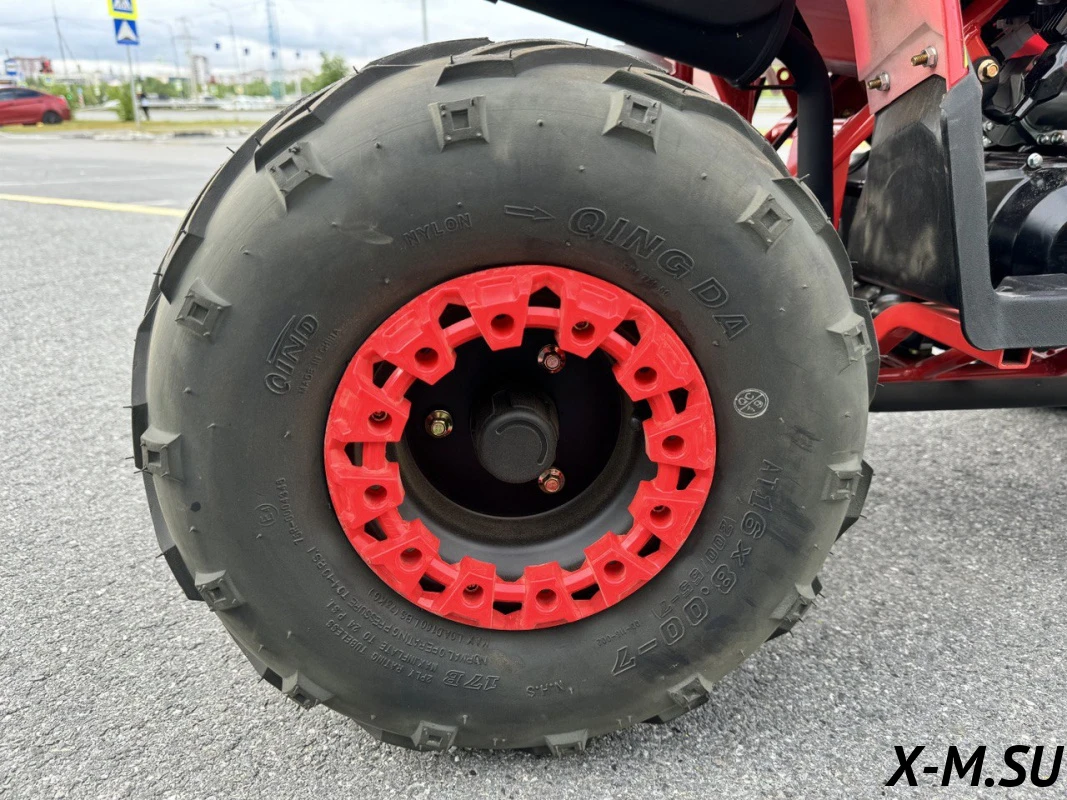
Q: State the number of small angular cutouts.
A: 12